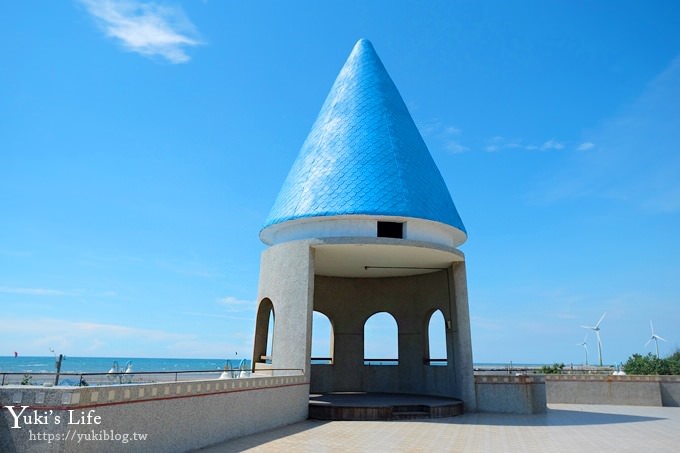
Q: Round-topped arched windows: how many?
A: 4